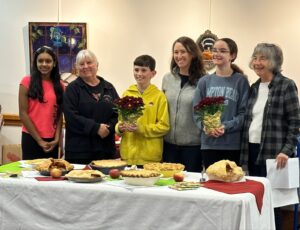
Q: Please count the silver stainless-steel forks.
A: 0